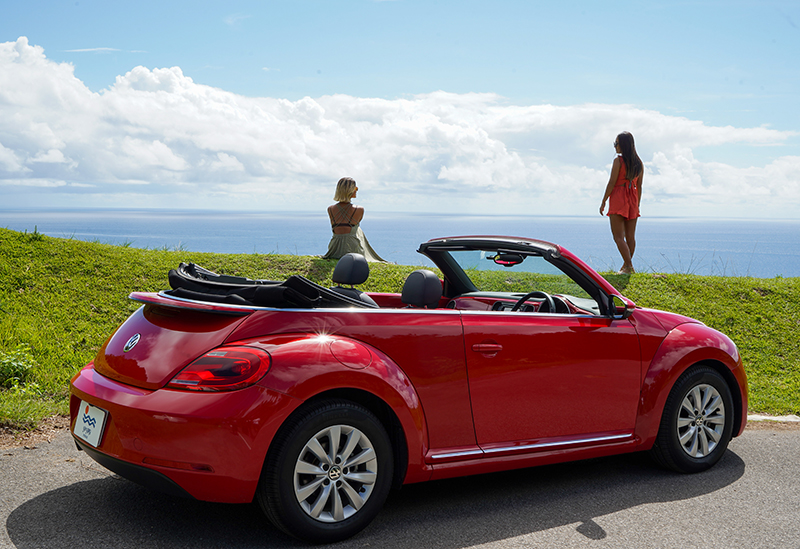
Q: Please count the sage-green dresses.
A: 1